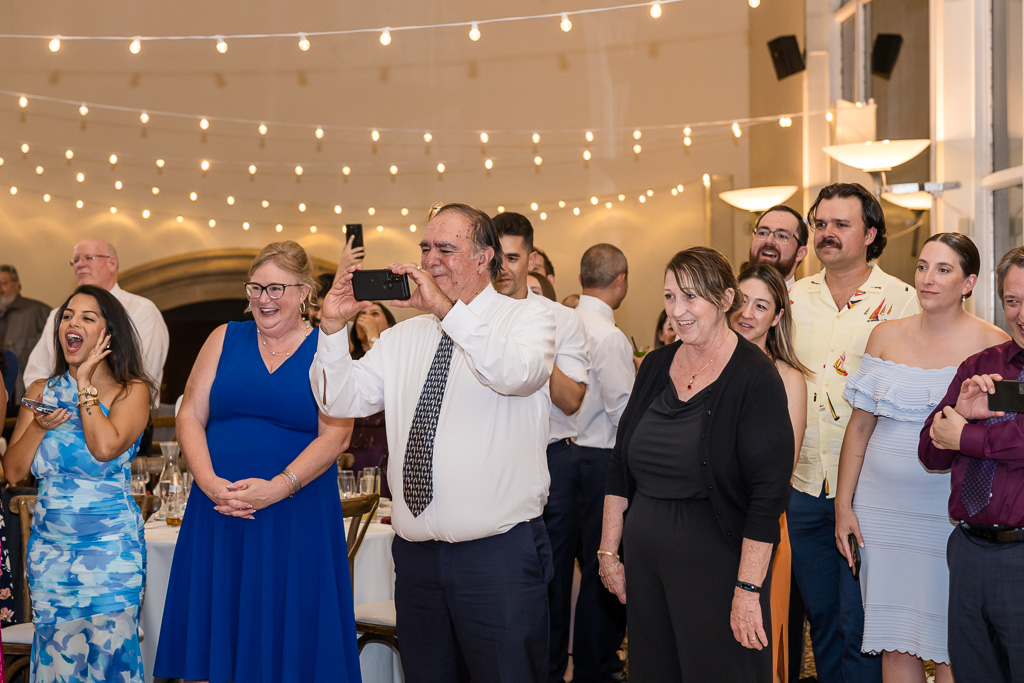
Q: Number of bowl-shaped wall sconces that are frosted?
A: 3